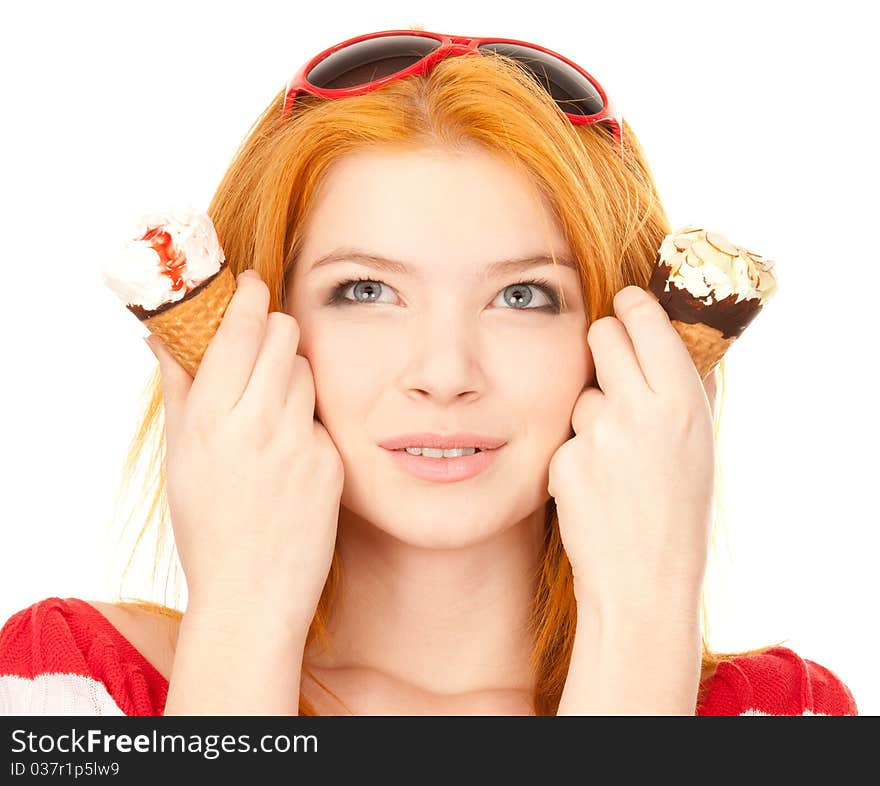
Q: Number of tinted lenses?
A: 2